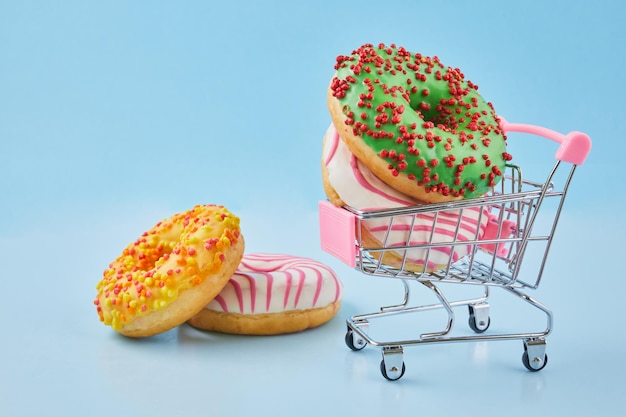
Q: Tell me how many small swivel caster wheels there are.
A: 4